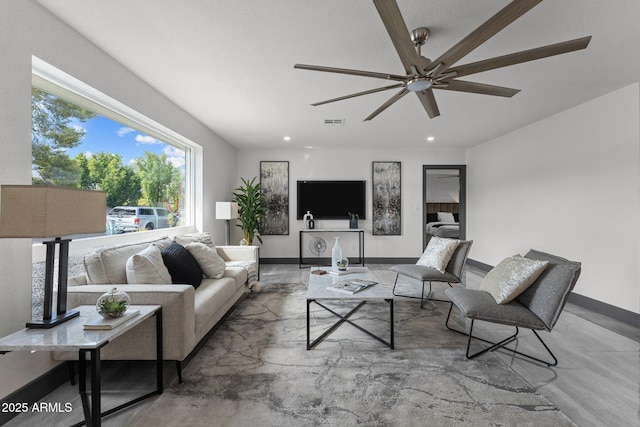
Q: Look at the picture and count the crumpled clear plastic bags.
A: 0